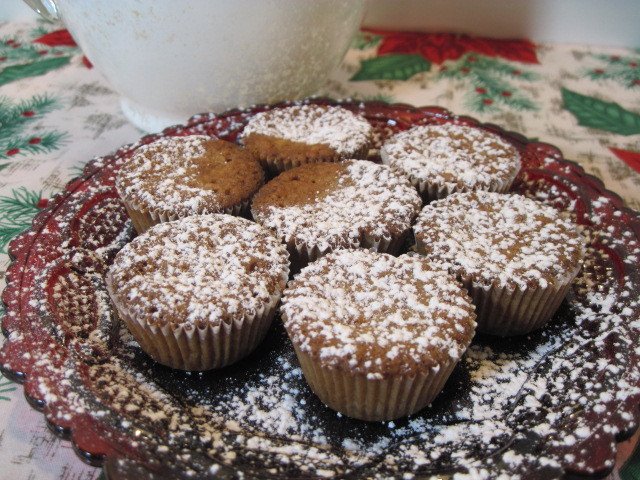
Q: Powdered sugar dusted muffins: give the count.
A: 7